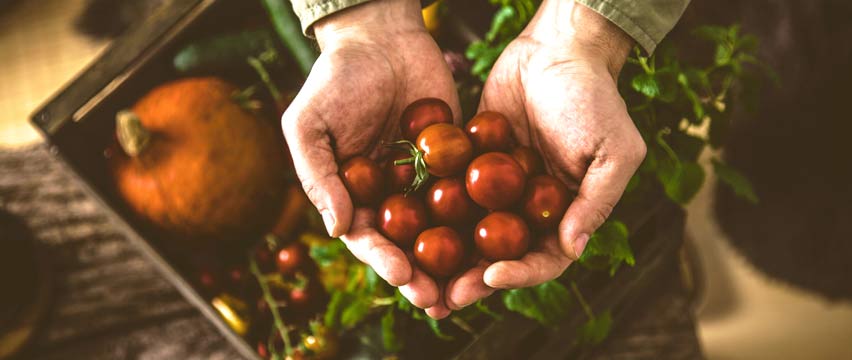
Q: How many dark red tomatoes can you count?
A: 12